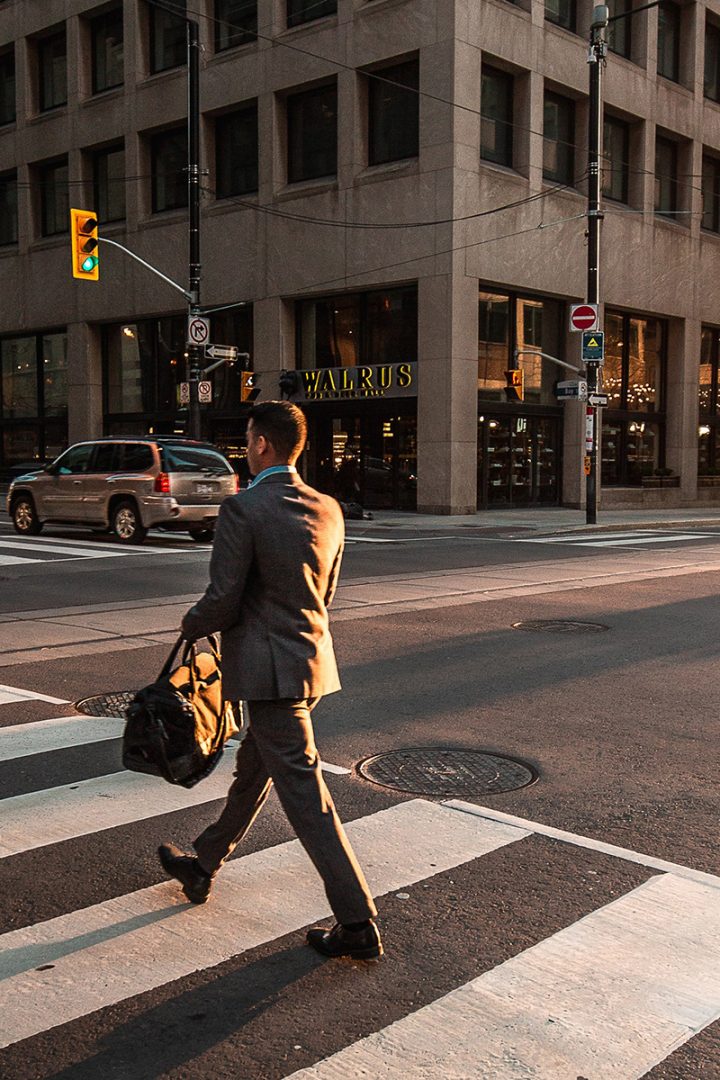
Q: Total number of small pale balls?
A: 0